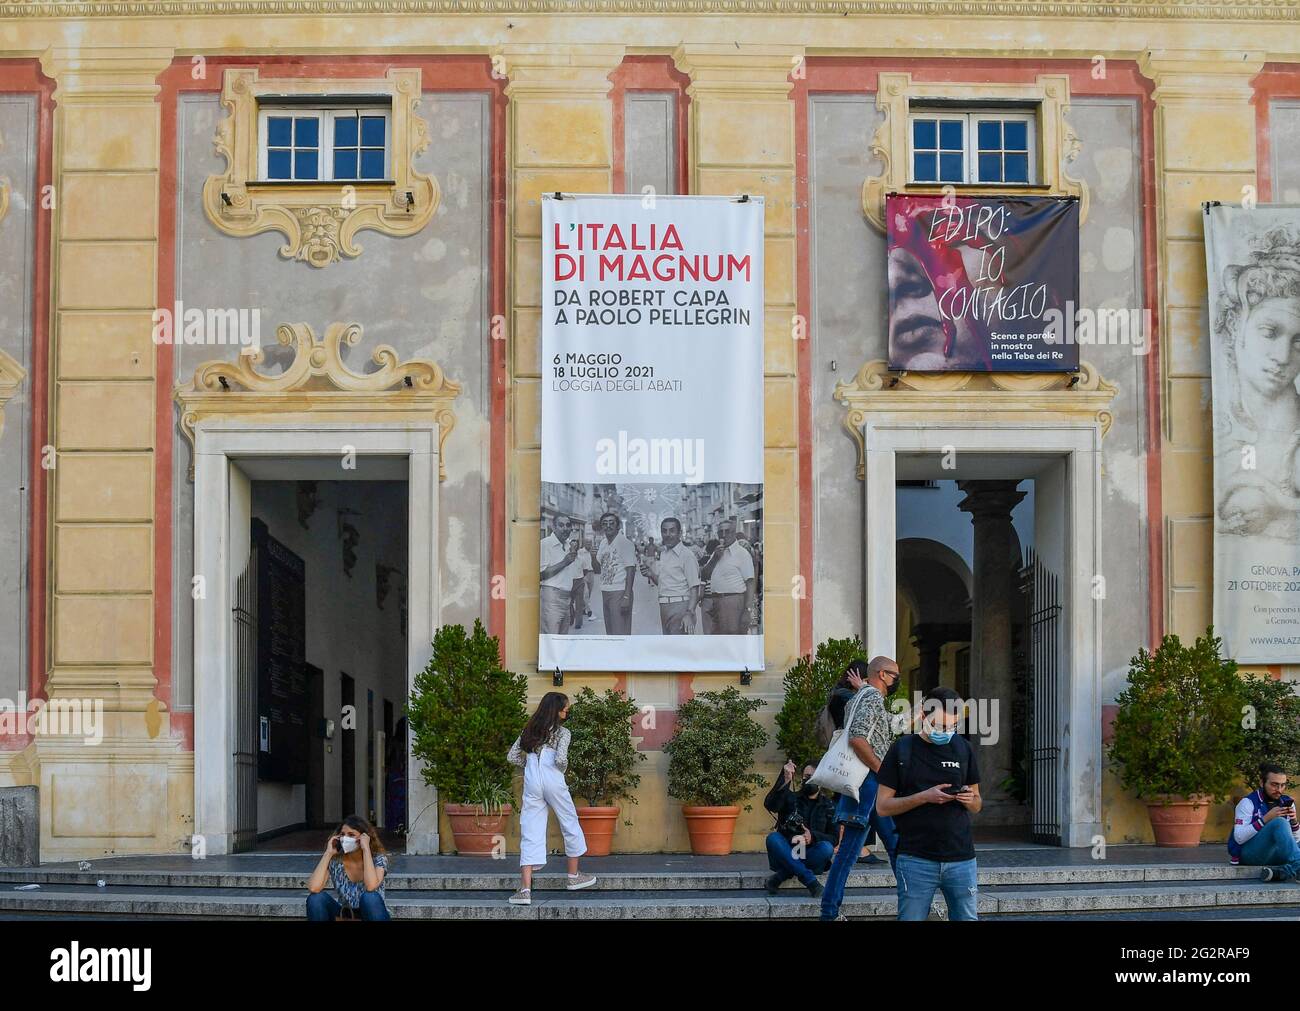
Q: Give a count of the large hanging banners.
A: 3